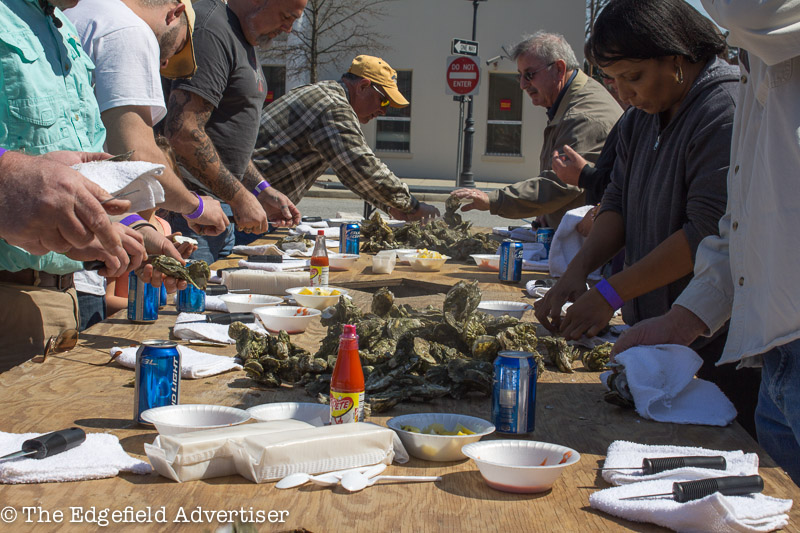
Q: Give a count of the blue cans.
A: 8